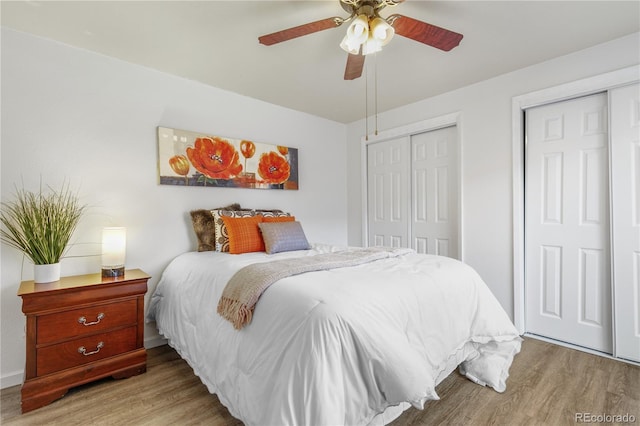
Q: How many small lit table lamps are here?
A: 1